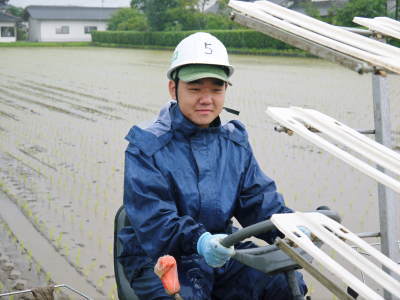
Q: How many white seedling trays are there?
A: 4